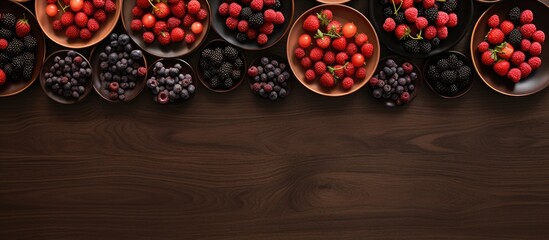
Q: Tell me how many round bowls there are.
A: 14